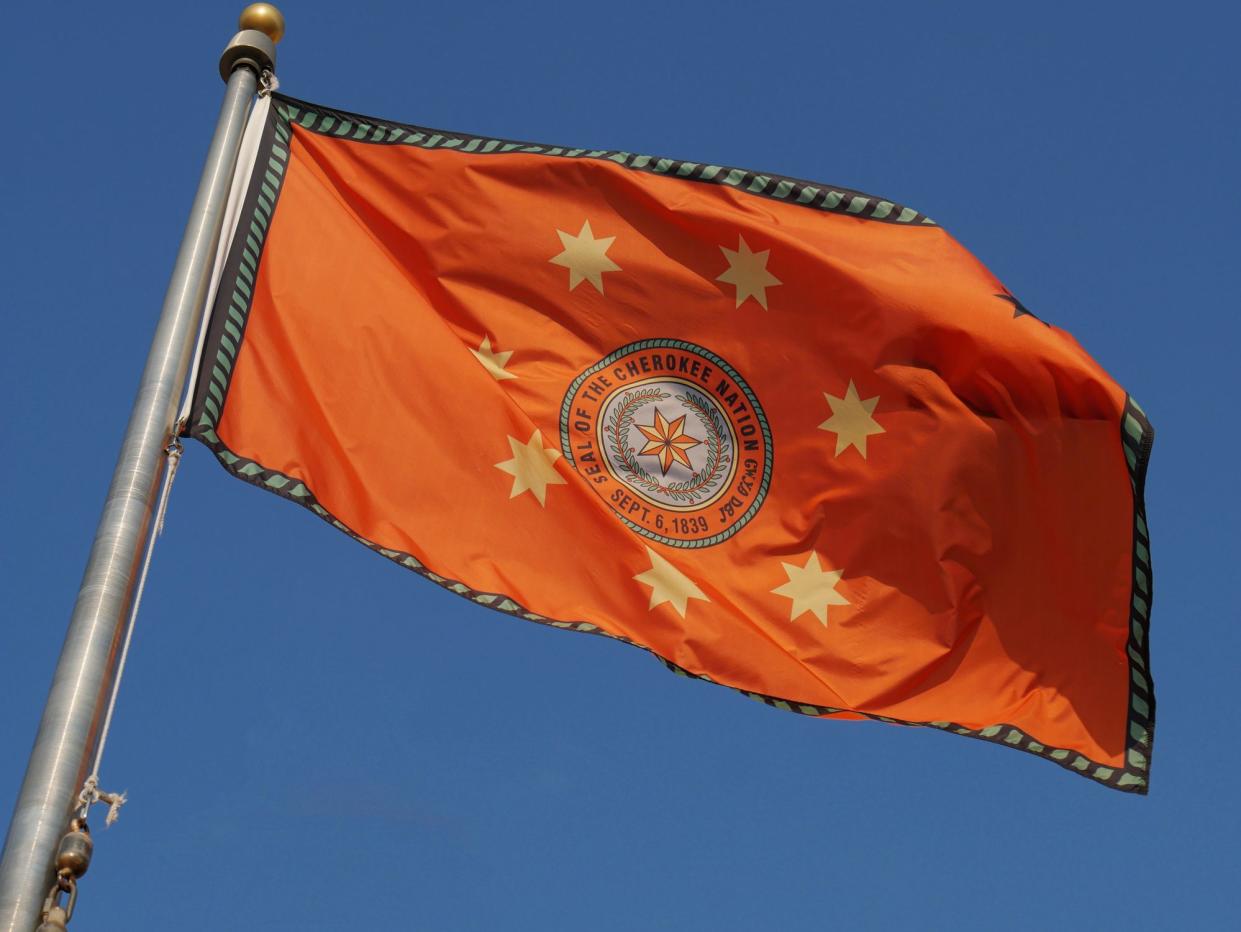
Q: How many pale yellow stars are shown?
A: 7